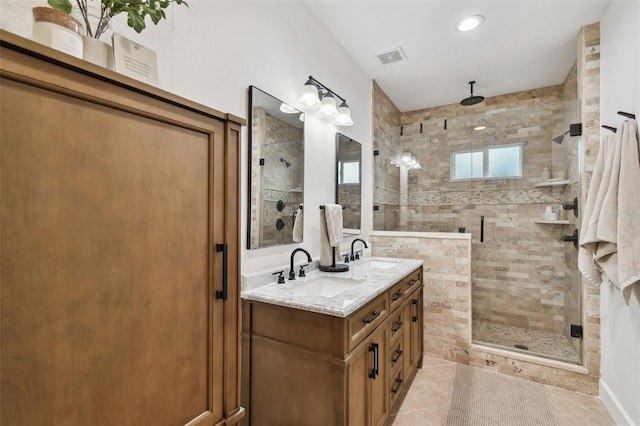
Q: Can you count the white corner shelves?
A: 2